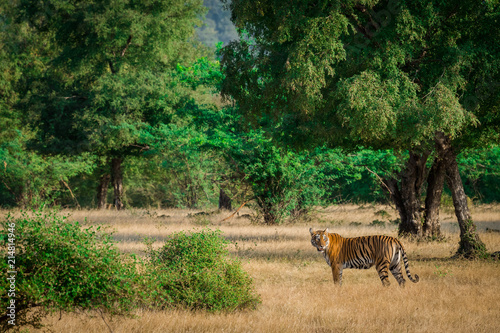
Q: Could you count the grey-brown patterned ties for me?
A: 0